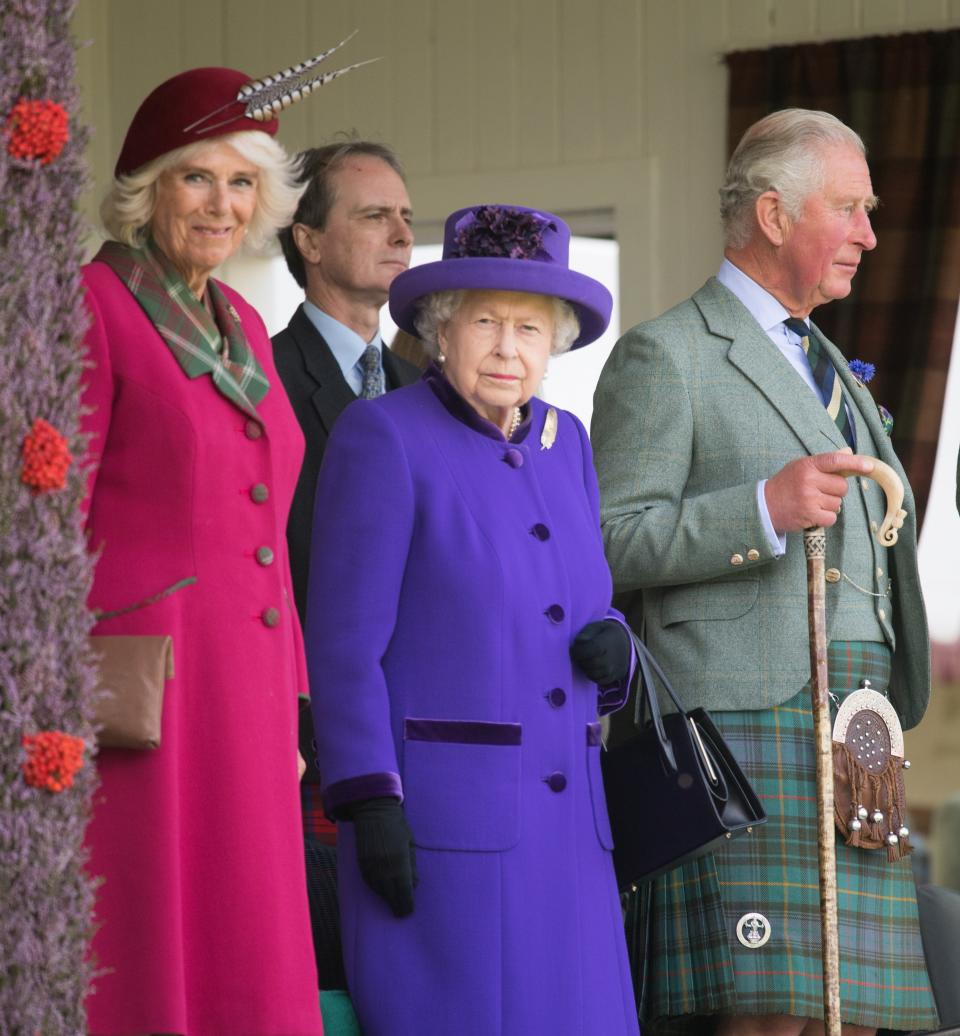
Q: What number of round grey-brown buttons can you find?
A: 4